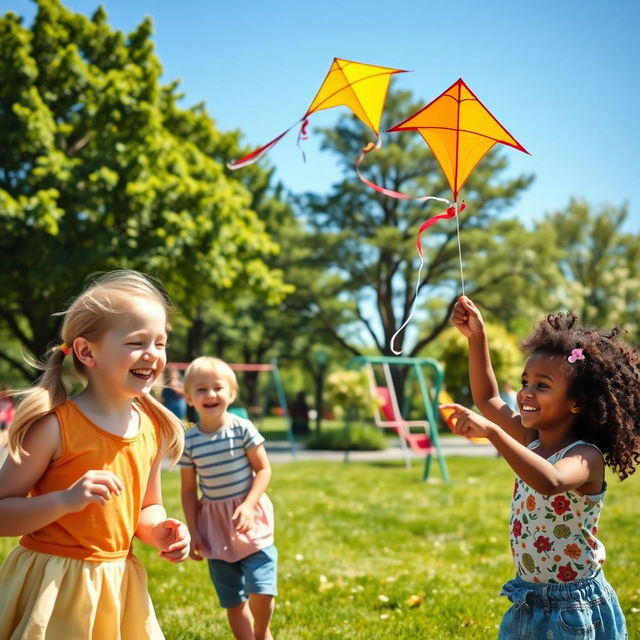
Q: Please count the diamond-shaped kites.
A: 2